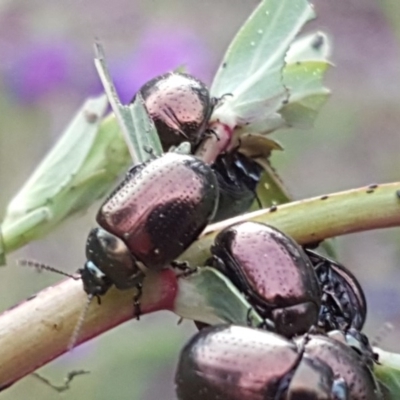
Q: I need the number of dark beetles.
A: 7